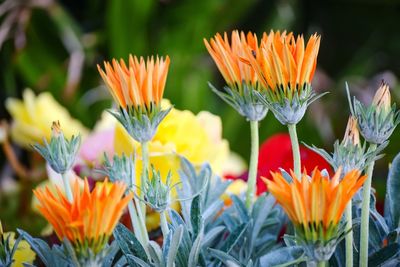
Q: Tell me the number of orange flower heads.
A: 5